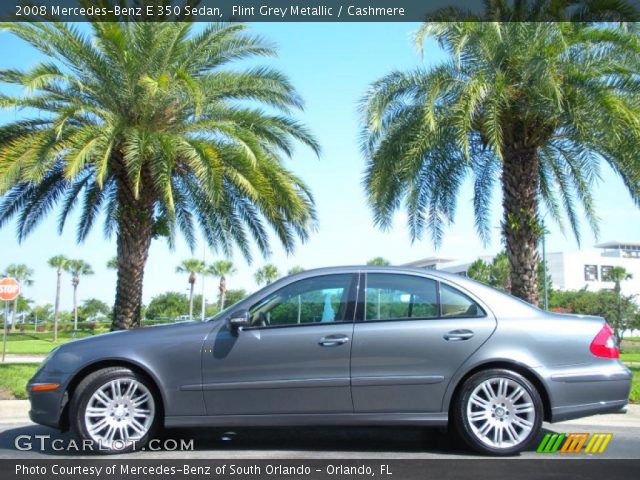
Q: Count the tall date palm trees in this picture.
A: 2